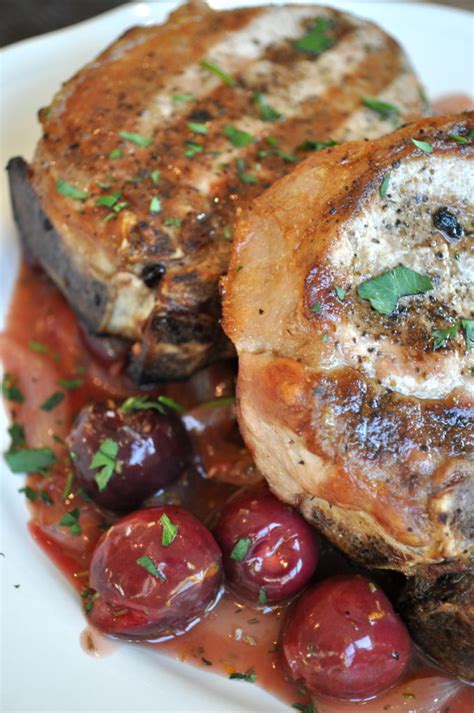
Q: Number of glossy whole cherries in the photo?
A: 4